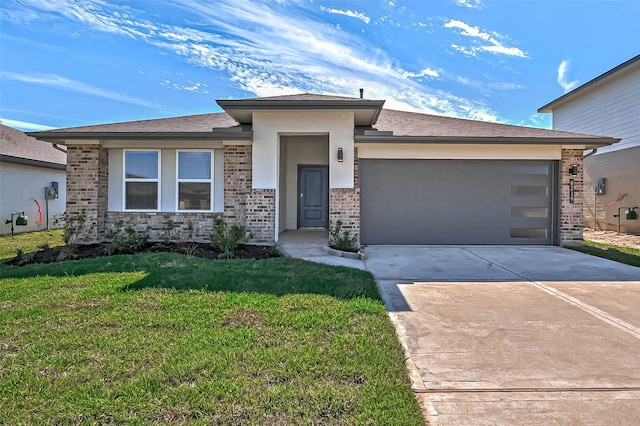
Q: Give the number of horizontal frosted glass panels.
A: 4